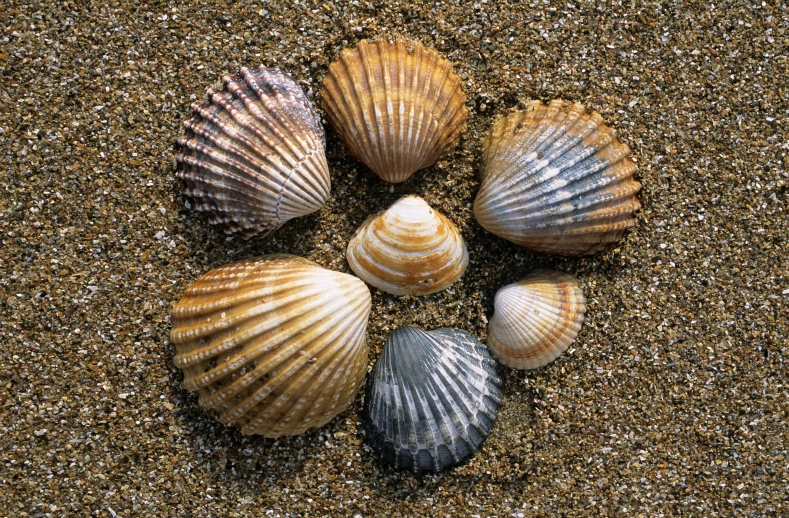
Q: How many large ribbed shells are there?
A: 5